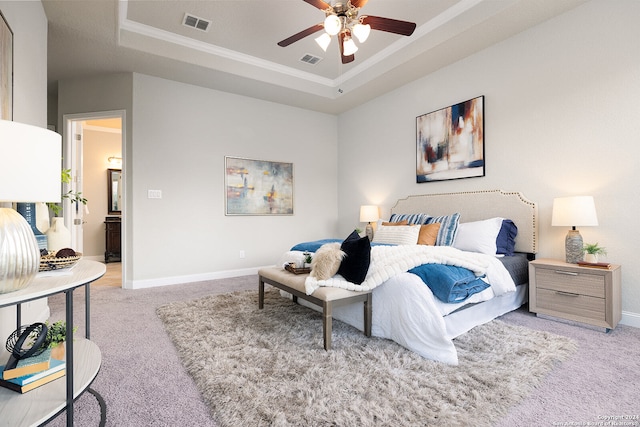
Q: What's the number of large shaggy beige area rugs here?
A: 1